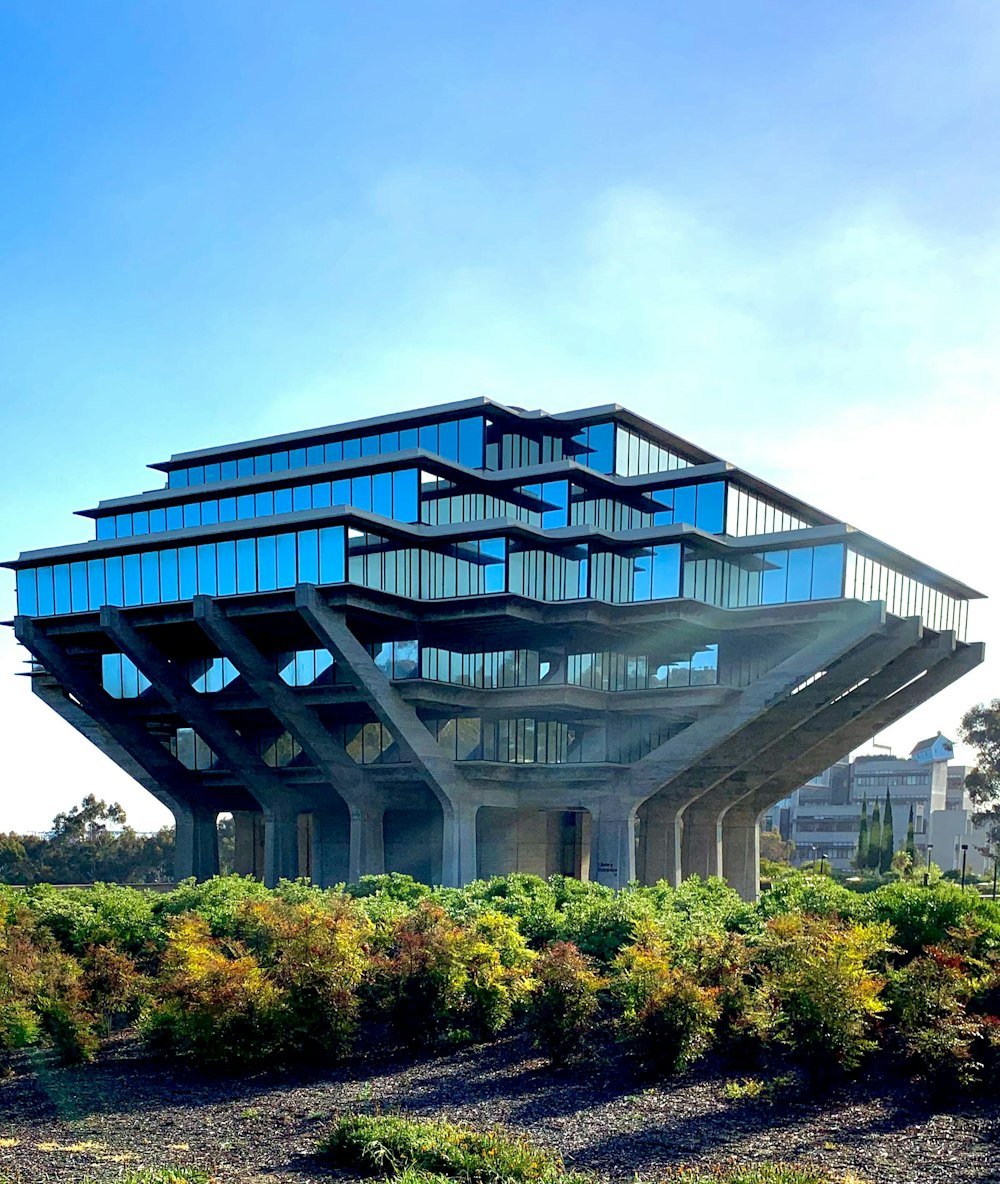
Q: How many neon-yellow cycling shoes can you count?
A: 0